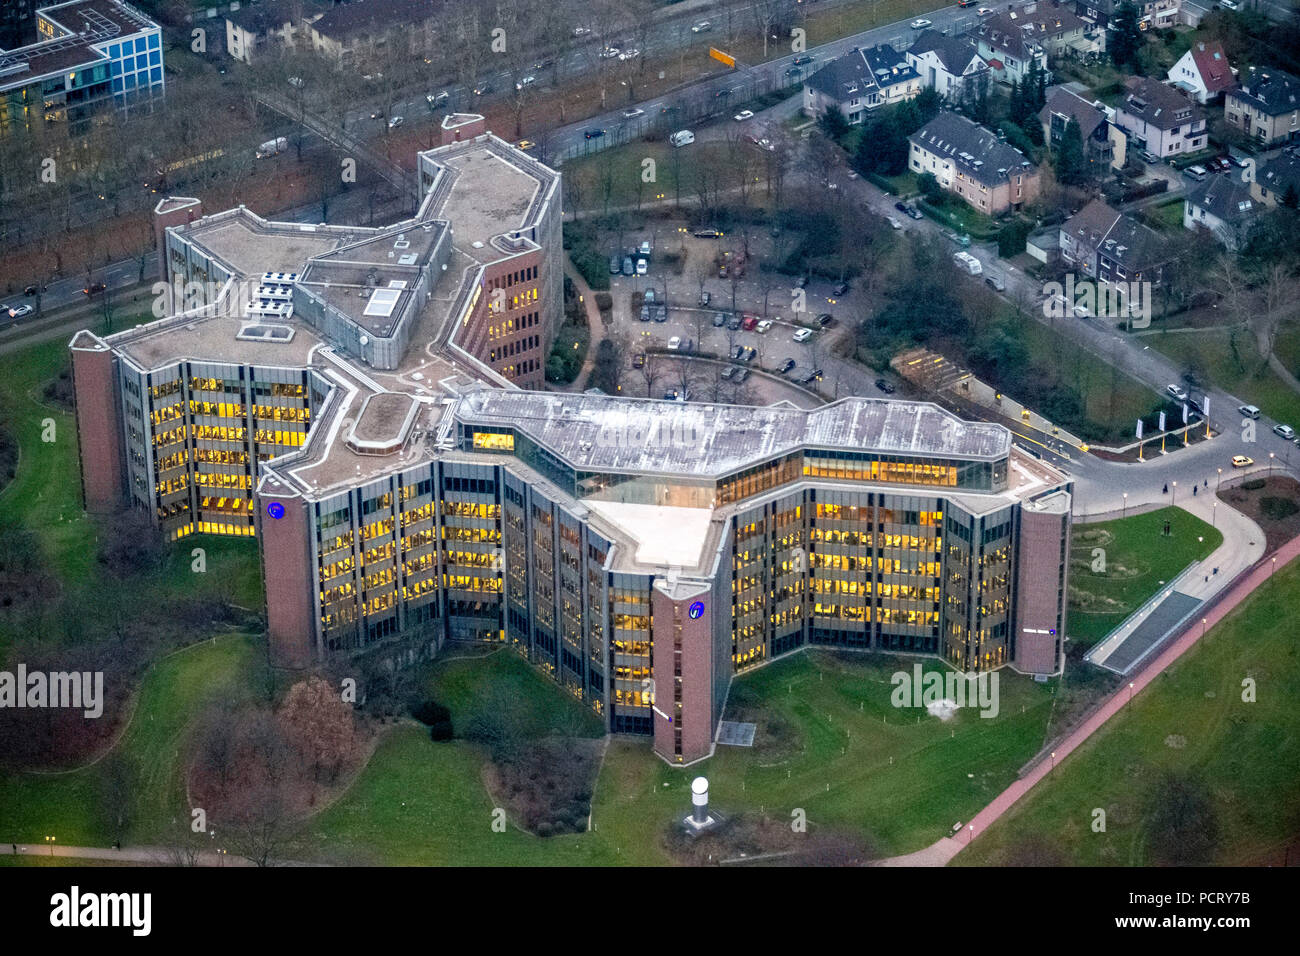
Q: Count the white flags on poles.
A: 4